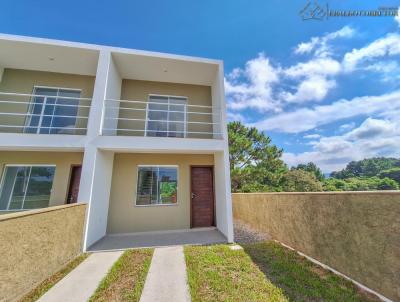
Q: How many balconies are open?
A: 2